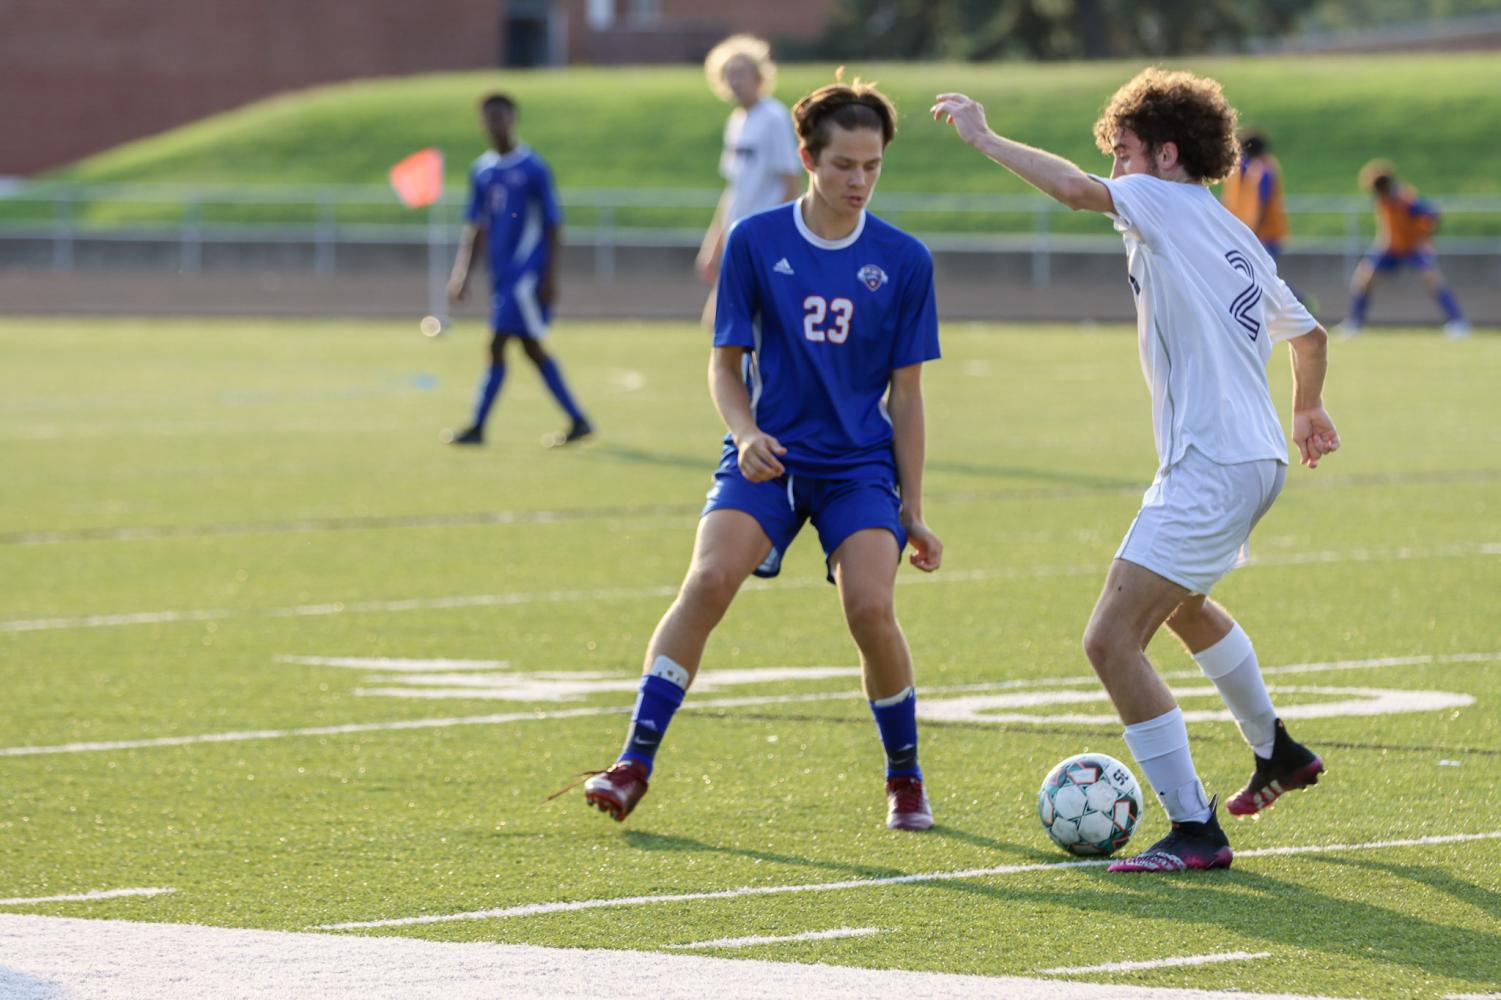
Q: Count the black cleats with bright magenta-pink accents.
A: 2